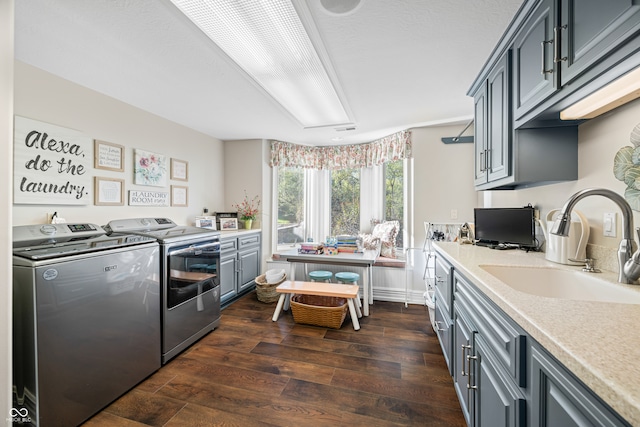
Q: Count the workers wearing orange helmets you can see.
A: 0